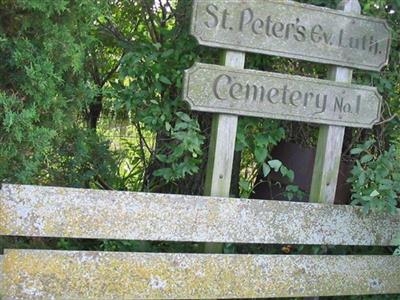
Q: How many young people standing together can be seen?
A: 0